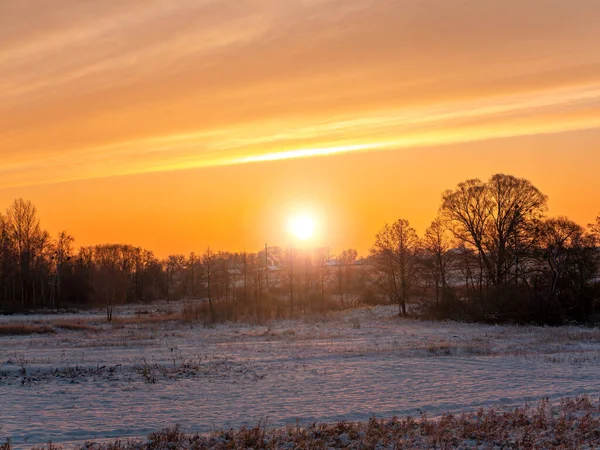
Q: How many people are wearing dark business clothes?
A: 0